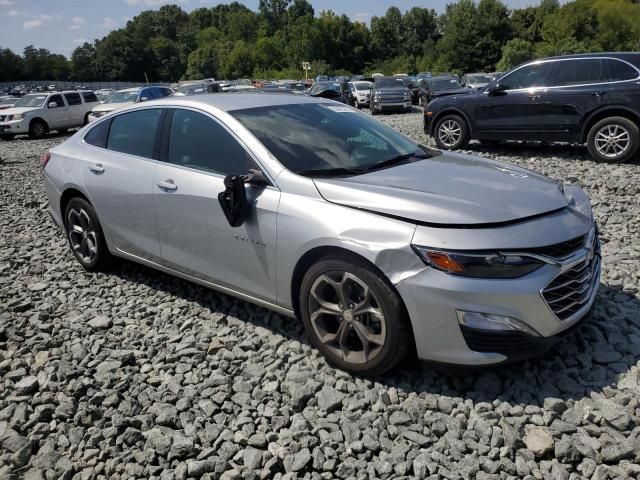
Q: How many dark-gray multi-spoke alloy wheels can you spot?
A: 2